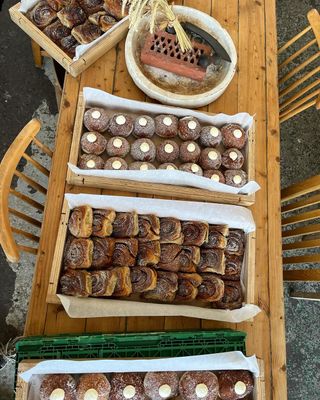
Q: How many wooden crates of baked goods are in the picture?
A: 4